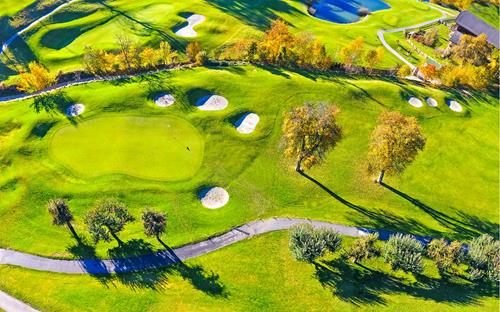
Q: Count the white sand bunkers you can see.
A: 9